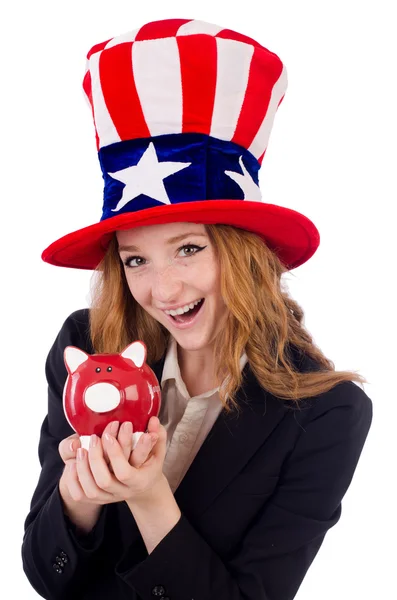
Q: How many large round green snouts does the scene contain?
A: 0